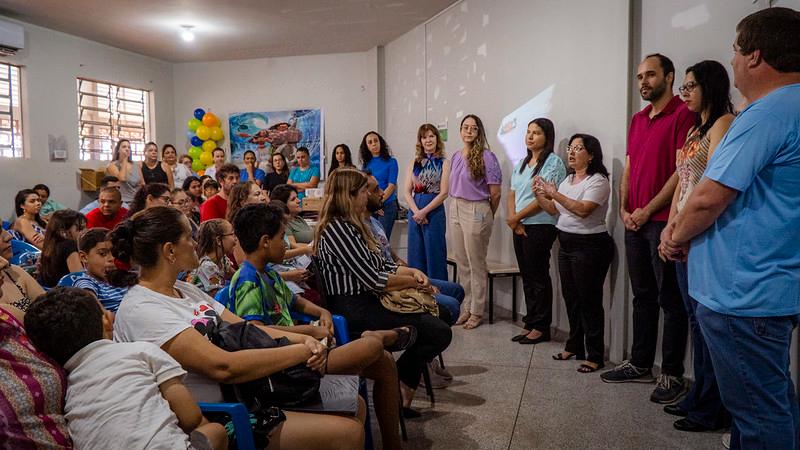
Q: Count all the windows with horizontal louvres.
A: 2